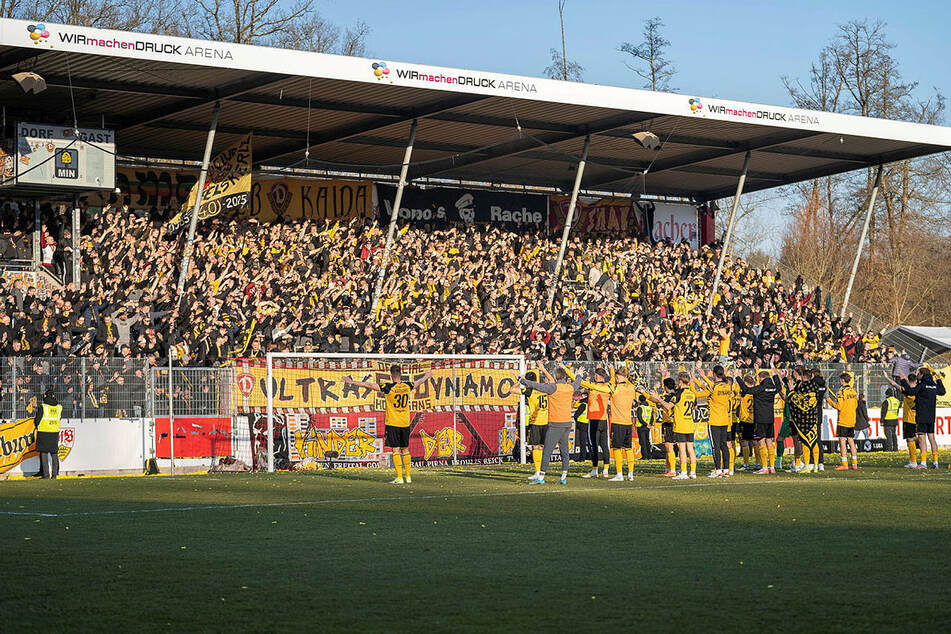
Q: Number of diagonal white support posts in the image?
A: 5